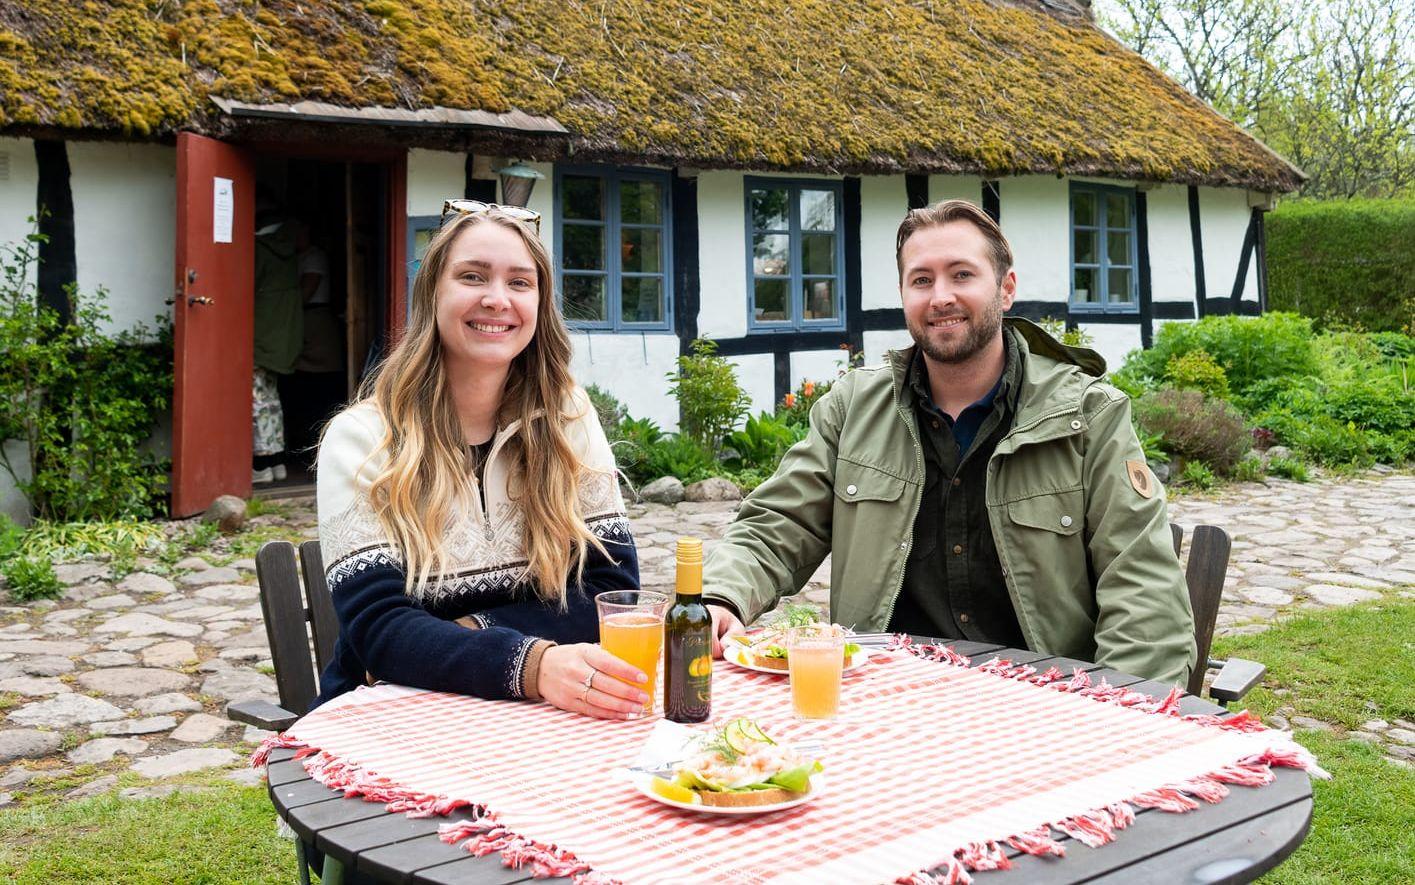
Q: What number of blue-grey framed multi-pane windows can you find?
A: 3